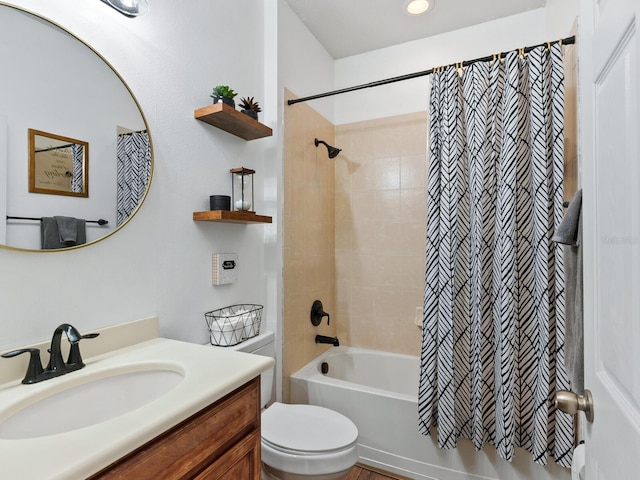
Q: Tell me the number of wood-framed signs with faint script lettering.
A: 1